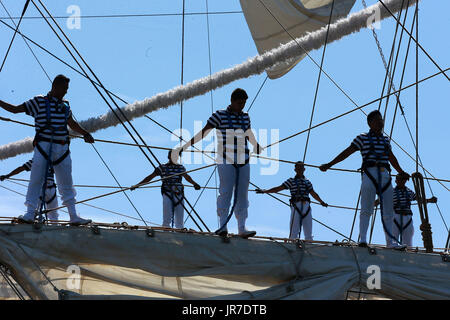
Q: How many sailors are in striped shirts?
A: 7